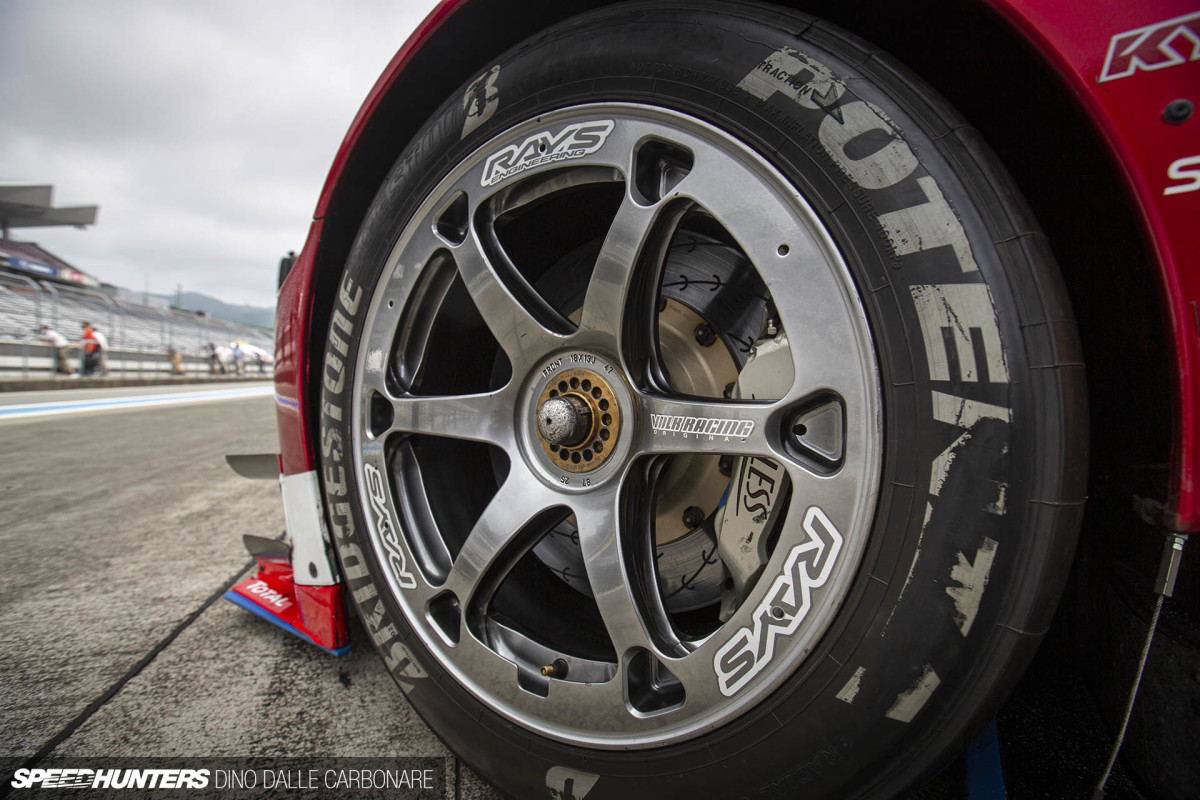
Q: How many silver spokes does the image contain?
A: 6